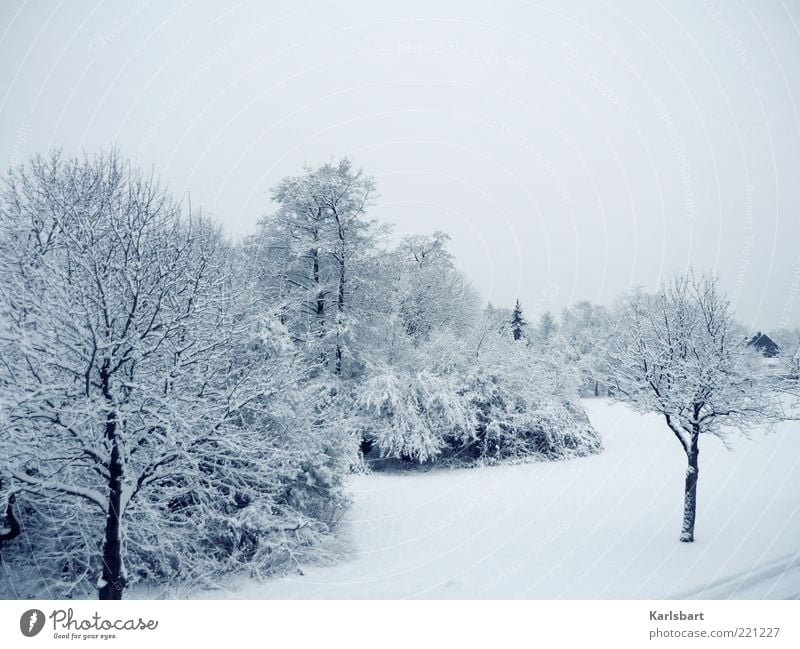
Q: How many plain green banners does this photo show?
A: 0